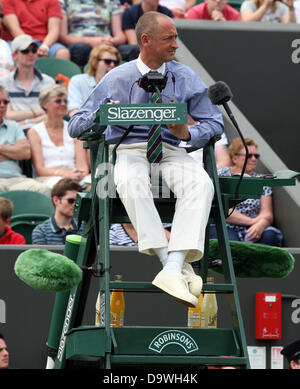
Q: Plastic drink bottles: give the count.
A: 4